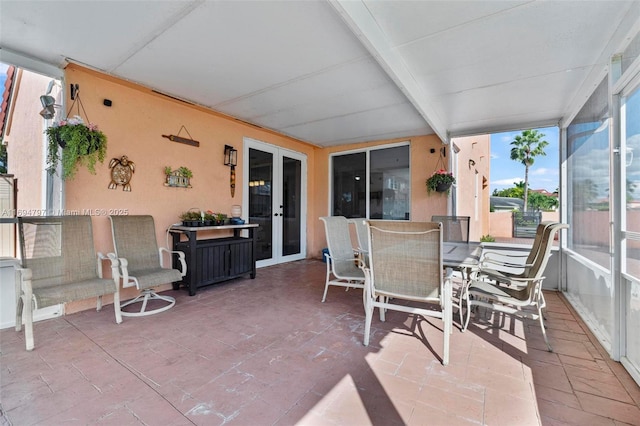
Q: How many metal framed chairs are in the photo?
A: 8